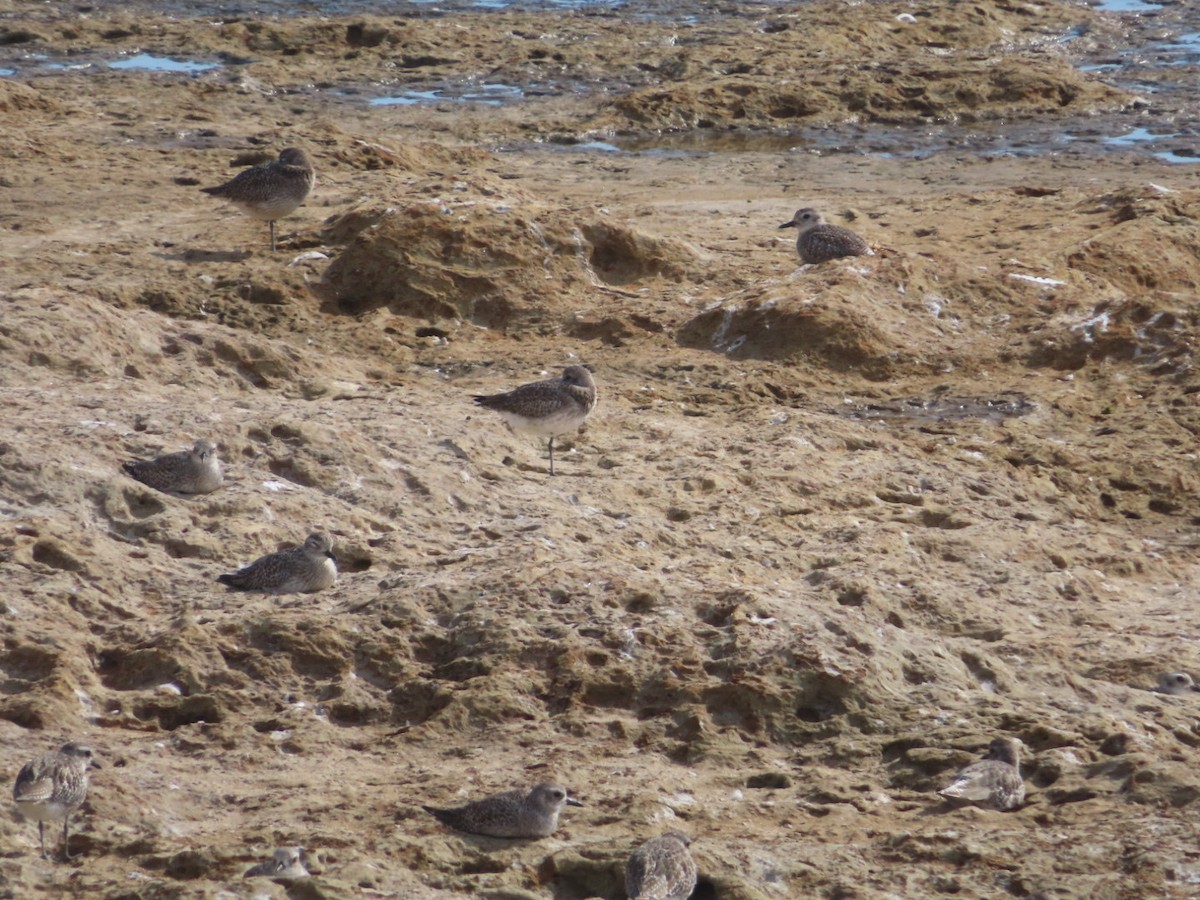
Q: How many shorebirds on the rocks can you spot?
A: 11